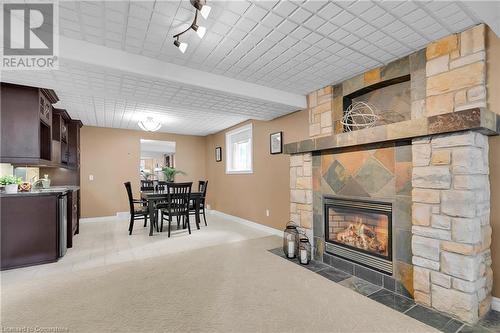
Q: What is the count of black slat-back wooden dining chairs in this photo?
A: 5